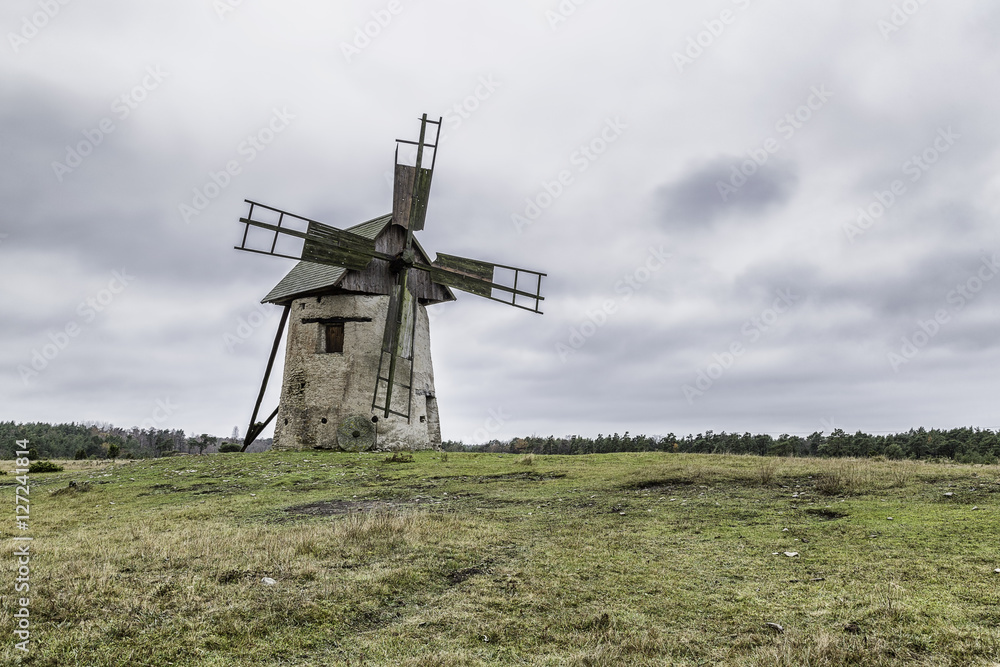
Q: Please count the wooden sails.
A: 4